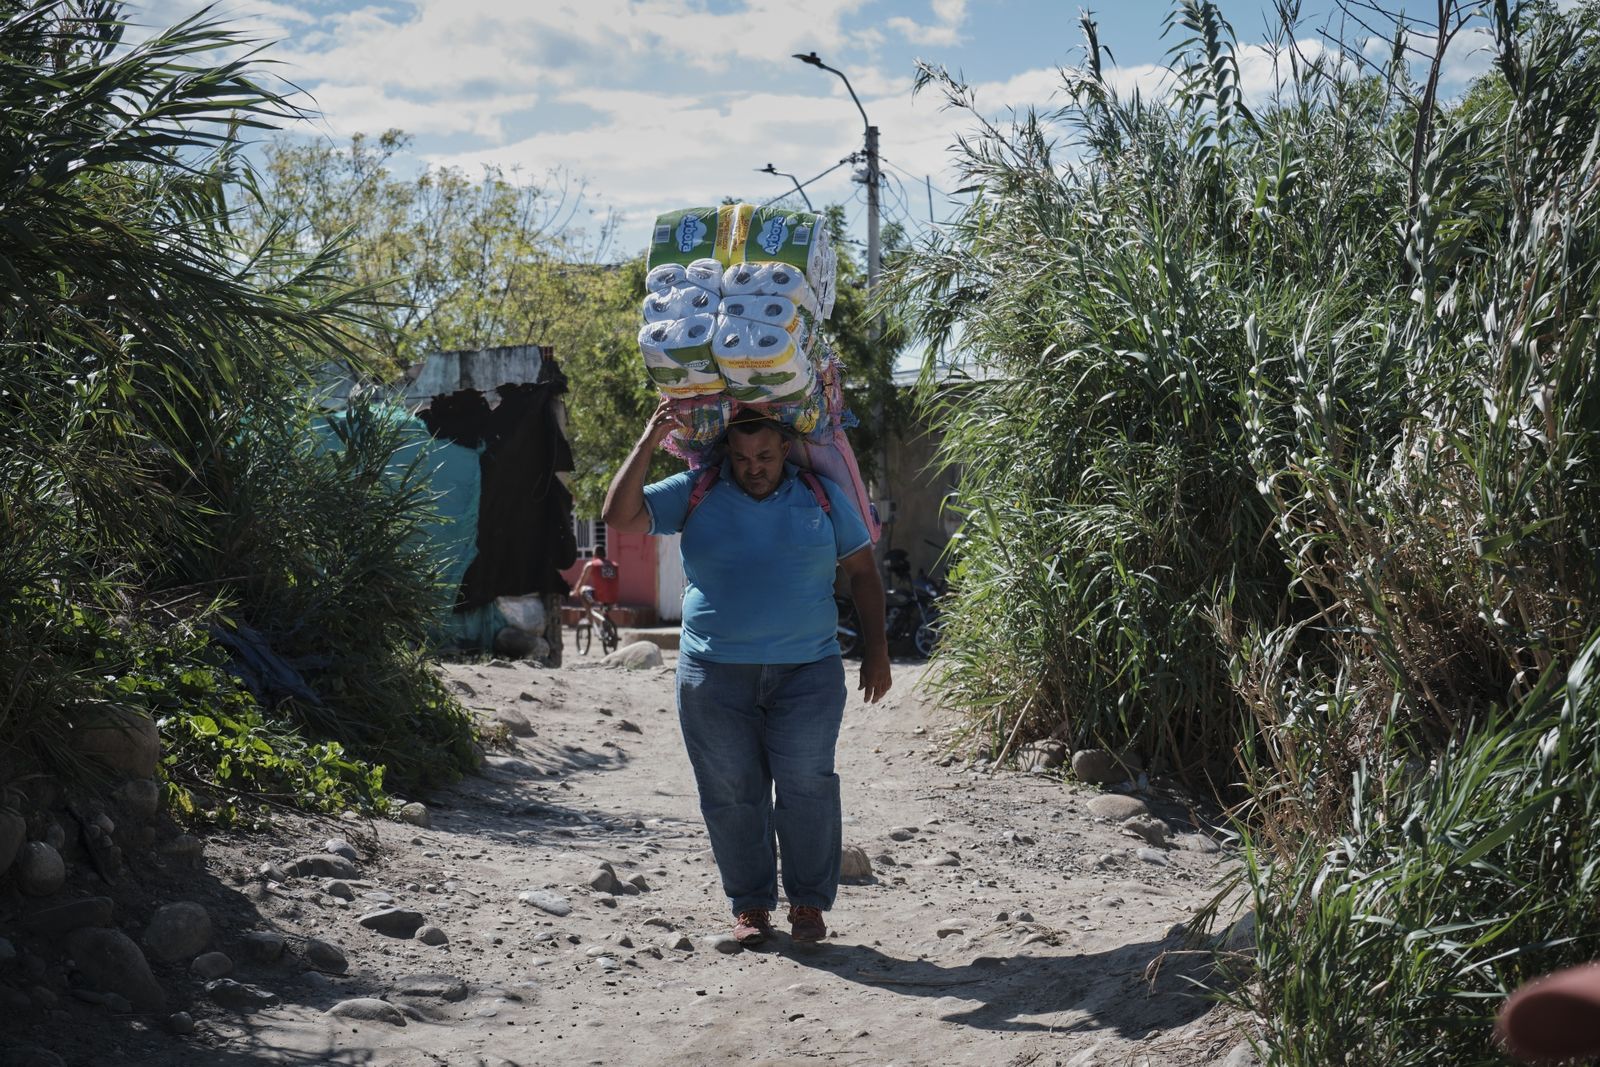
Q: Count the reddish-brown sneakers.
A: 2